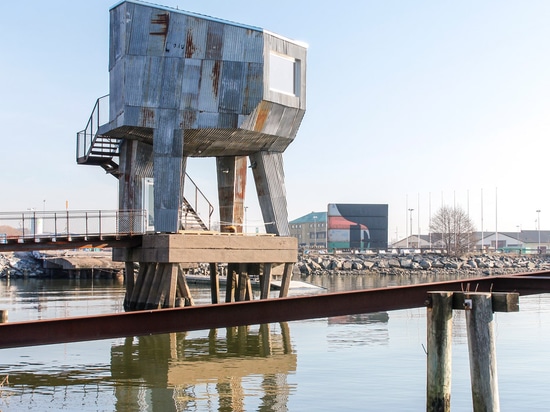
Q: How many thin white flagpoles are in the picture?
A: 8